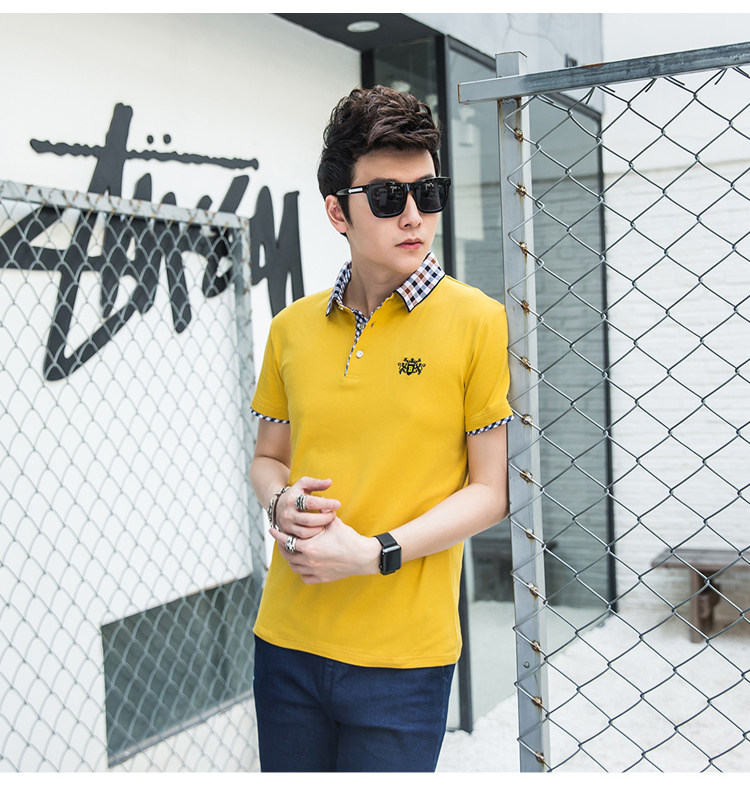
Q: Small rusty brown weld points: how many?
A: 12